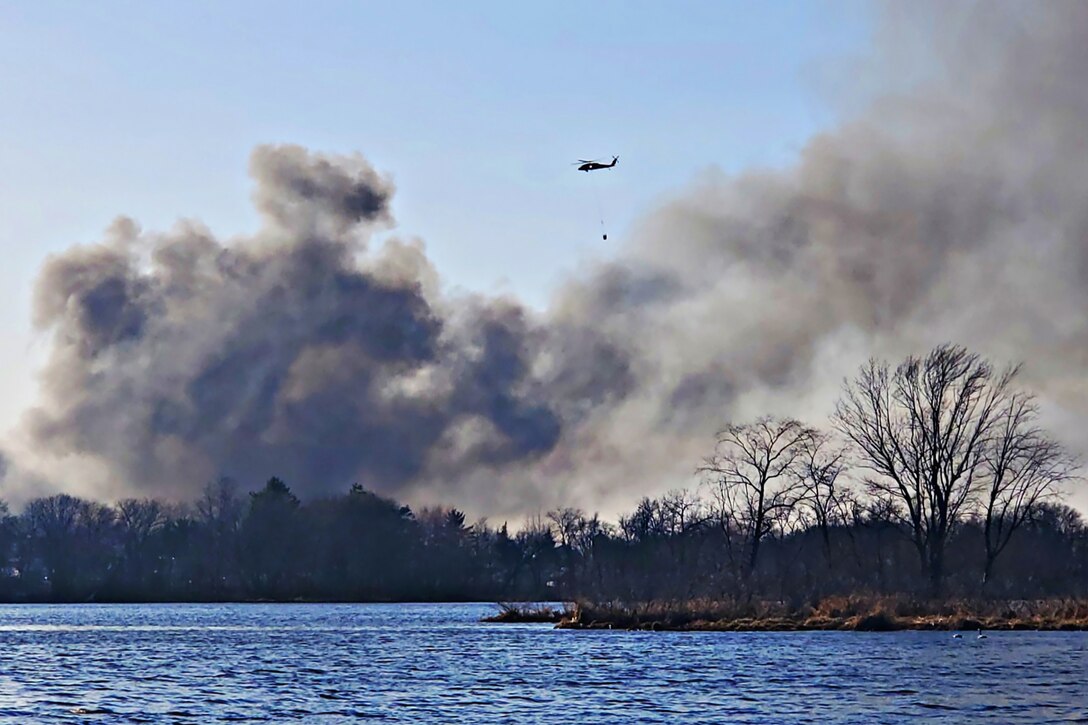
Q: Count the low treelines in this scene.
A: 1